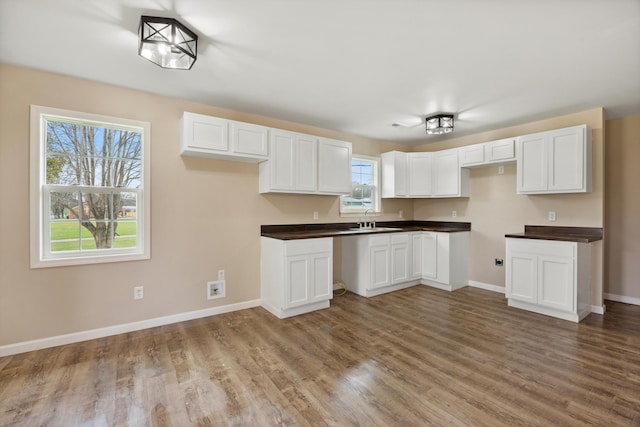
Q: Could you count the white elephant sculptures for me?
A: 0